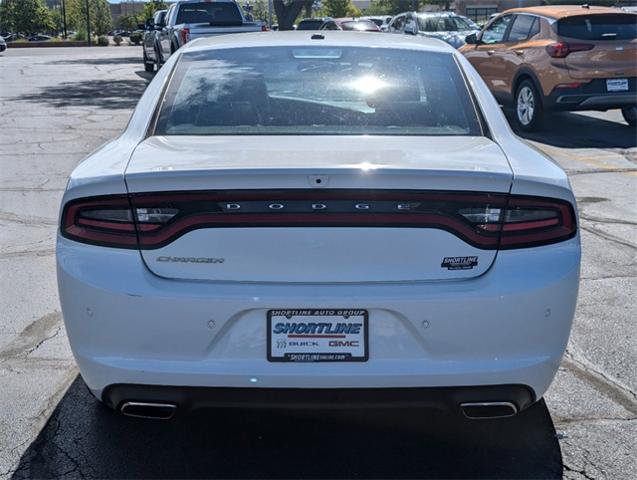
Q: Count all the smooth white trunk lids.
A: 1